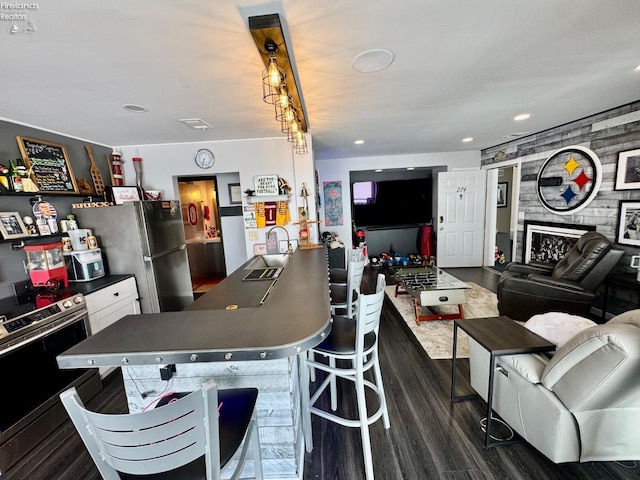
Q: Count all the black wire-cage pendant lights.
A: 6